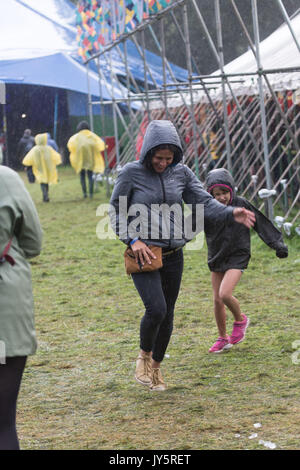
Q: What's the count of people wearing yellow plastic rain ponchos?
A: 2